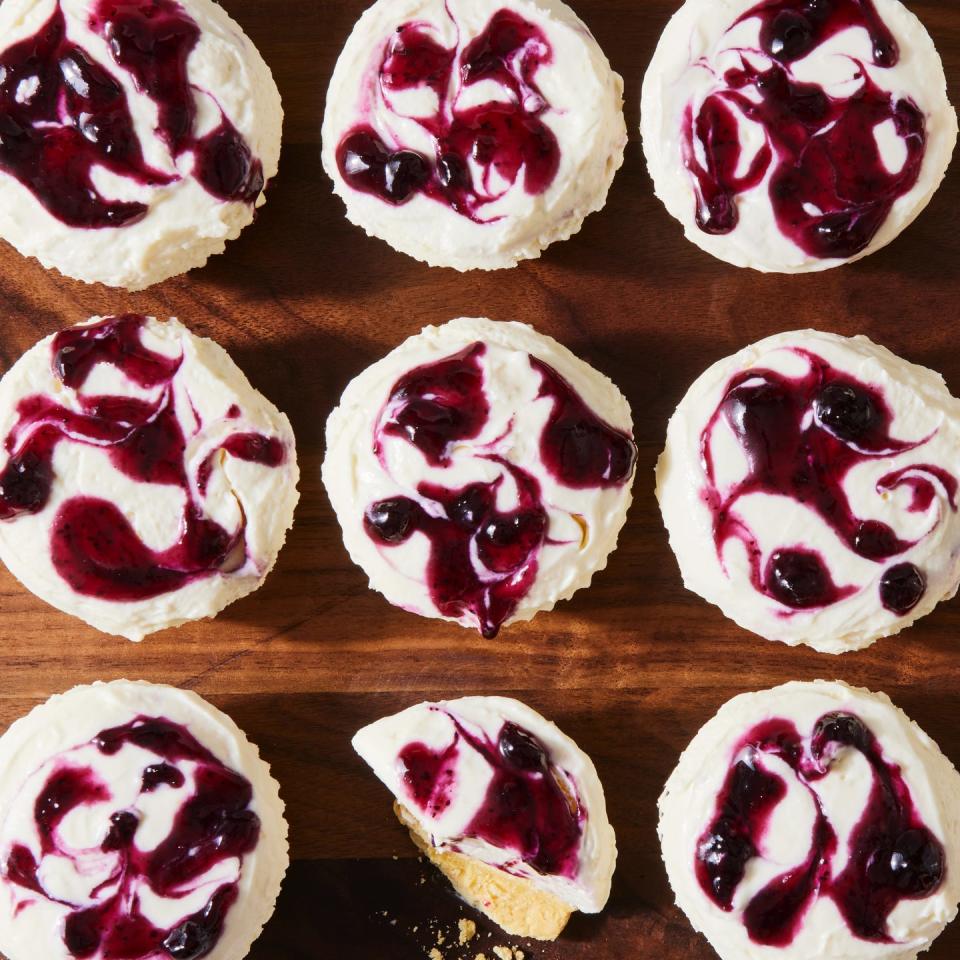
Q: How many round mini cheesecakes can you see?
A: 8